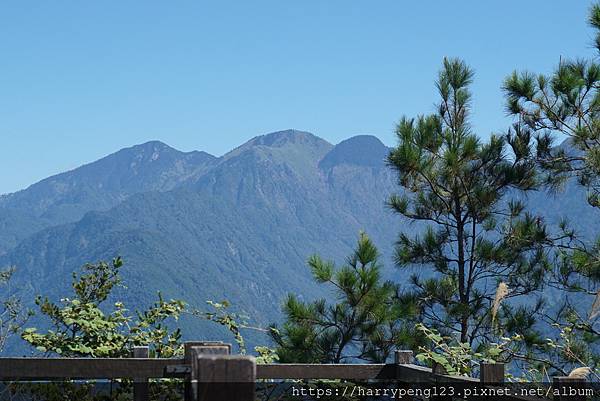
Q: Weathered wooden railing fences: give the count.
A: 1